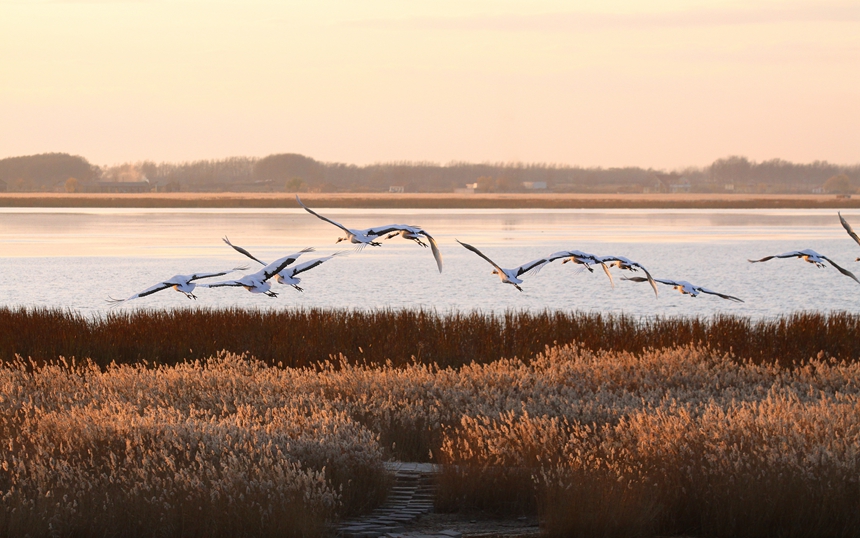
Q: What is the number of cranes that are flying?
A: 11